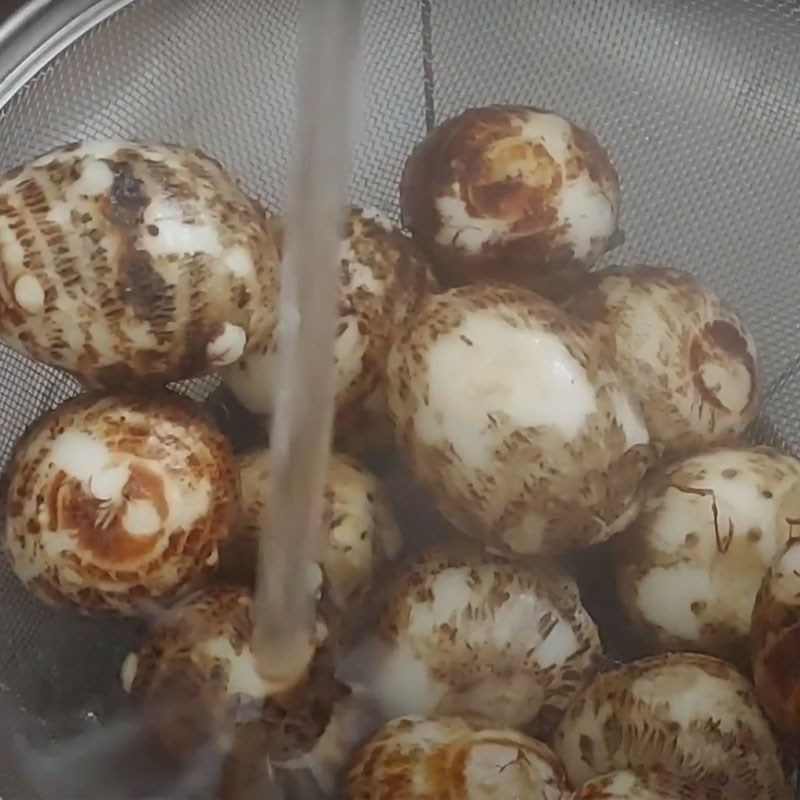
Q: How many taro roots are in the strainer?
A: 14